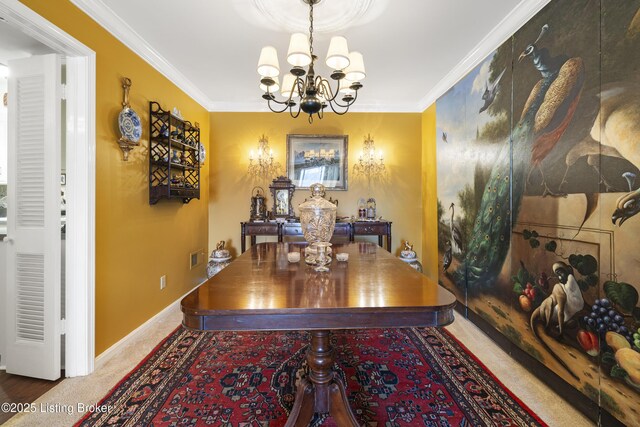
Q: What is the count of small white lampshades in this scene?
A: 8